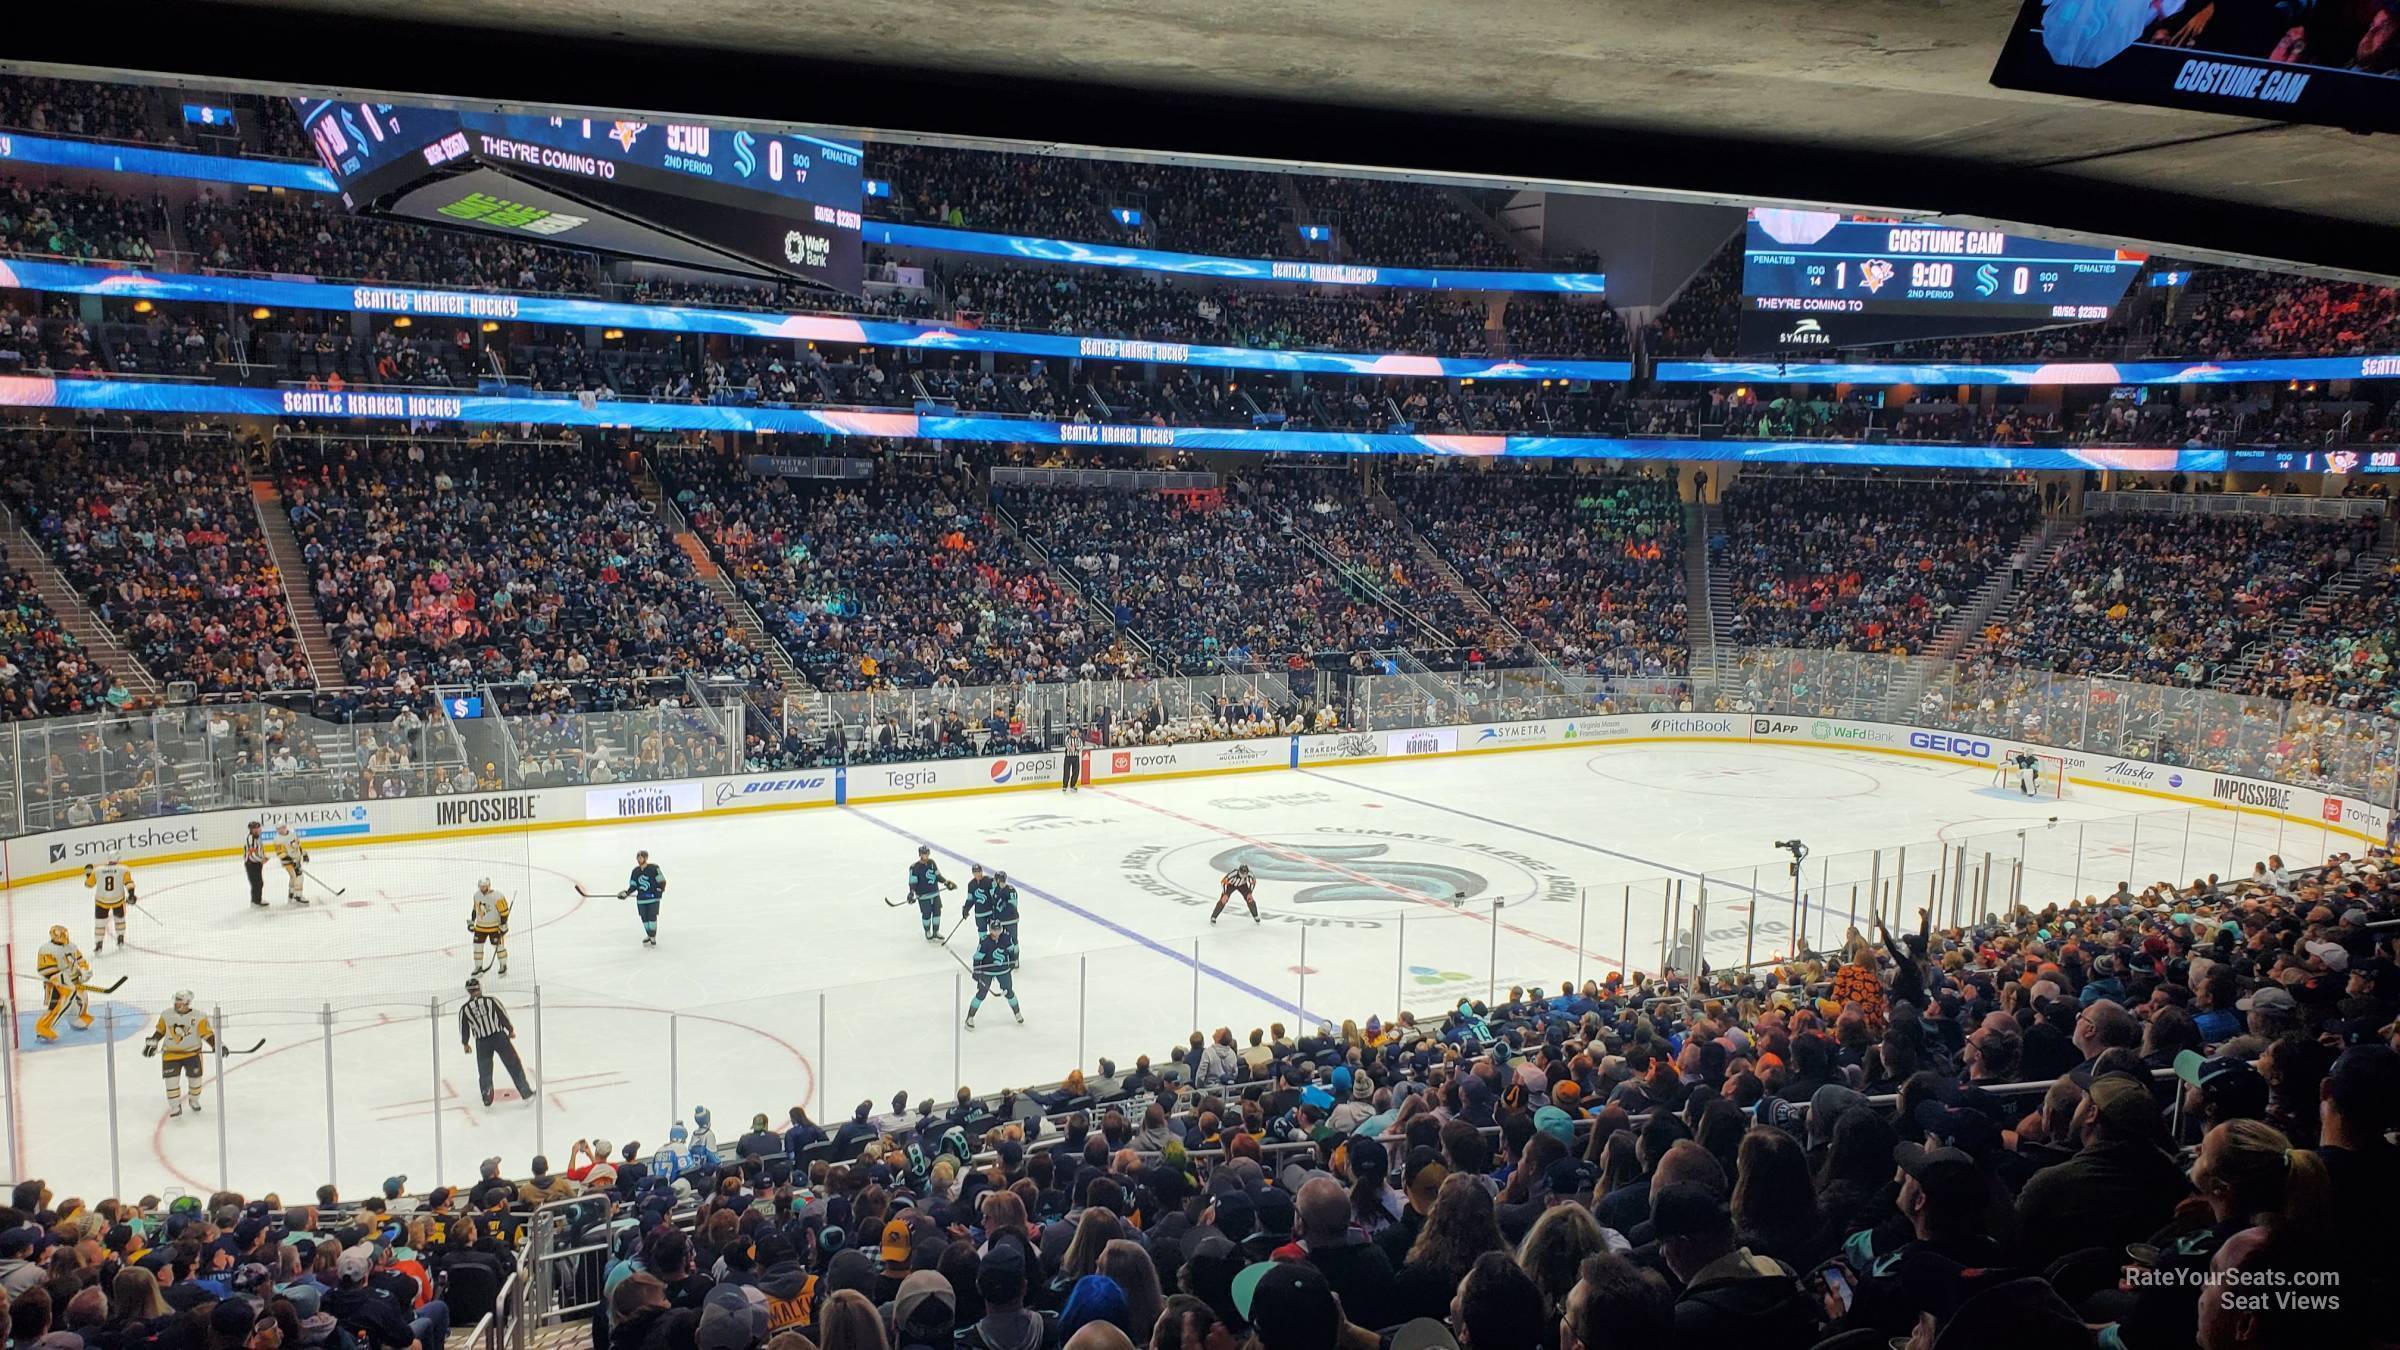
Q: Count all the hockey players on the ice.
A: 11